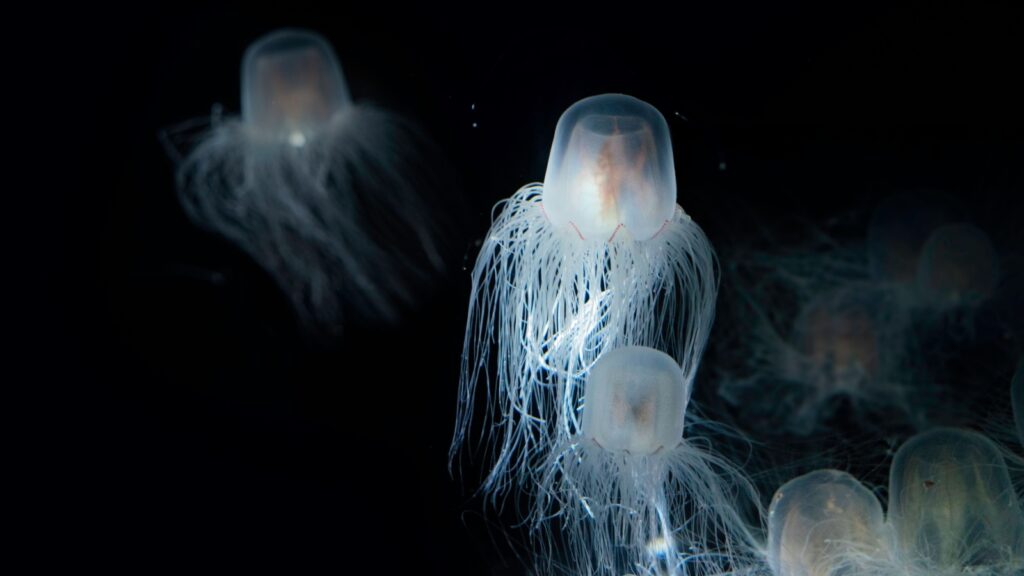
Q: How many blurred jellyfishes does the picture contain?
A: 4